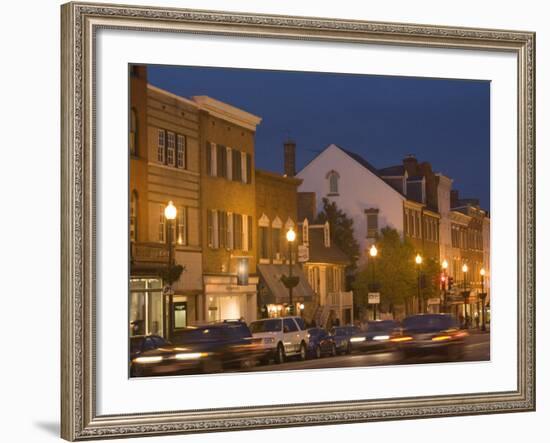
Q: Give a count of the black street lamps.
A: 7